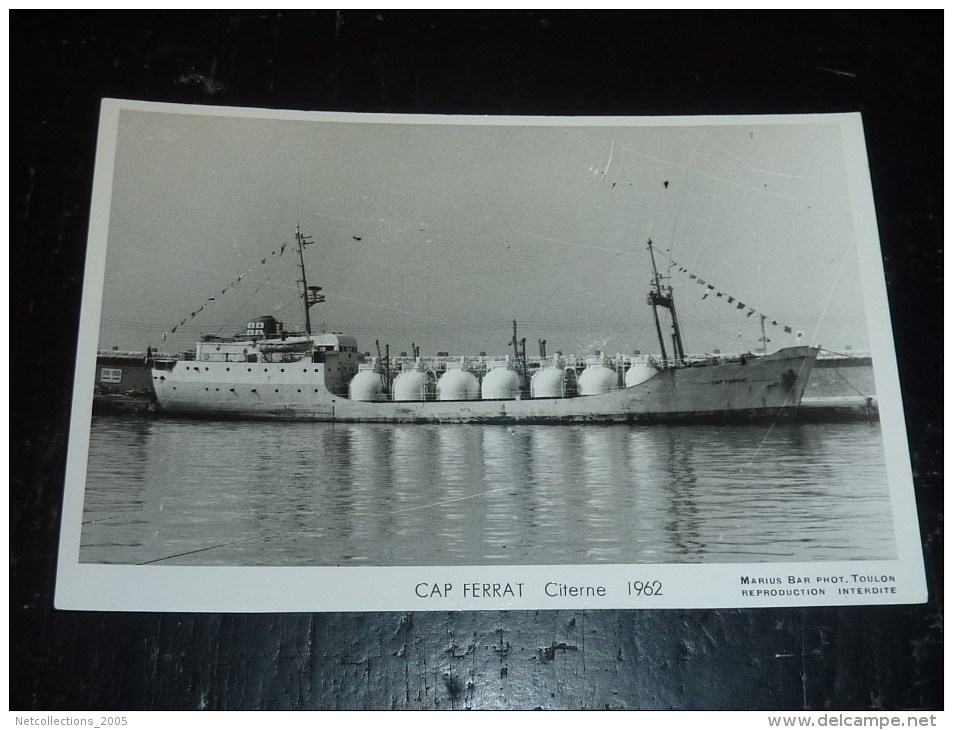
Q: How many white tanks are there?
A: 7